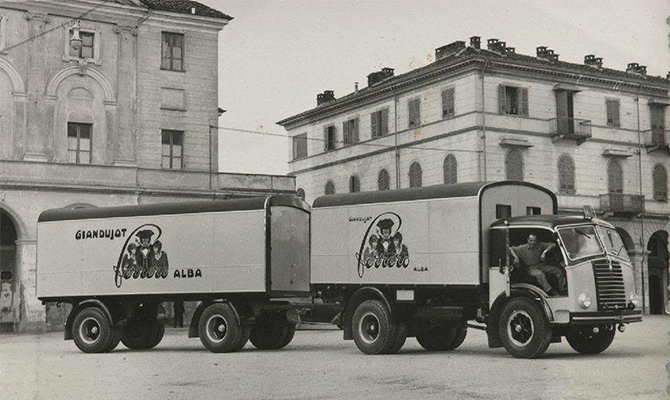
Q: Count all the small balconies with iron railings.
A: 3